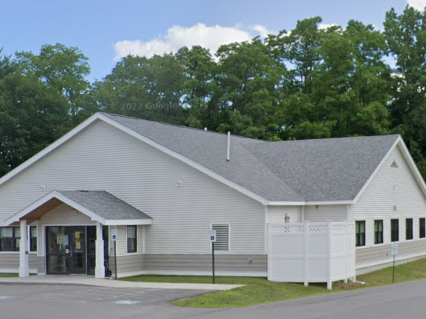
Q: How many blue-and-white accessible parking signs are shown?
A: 2